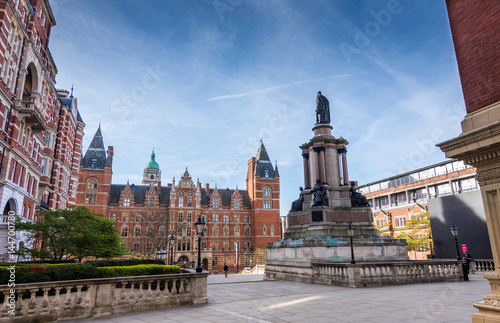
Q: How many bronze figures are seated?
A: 3